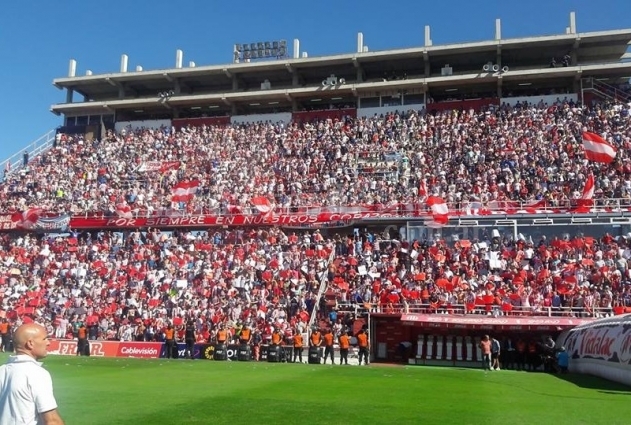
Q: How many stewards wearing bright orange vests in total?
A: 11